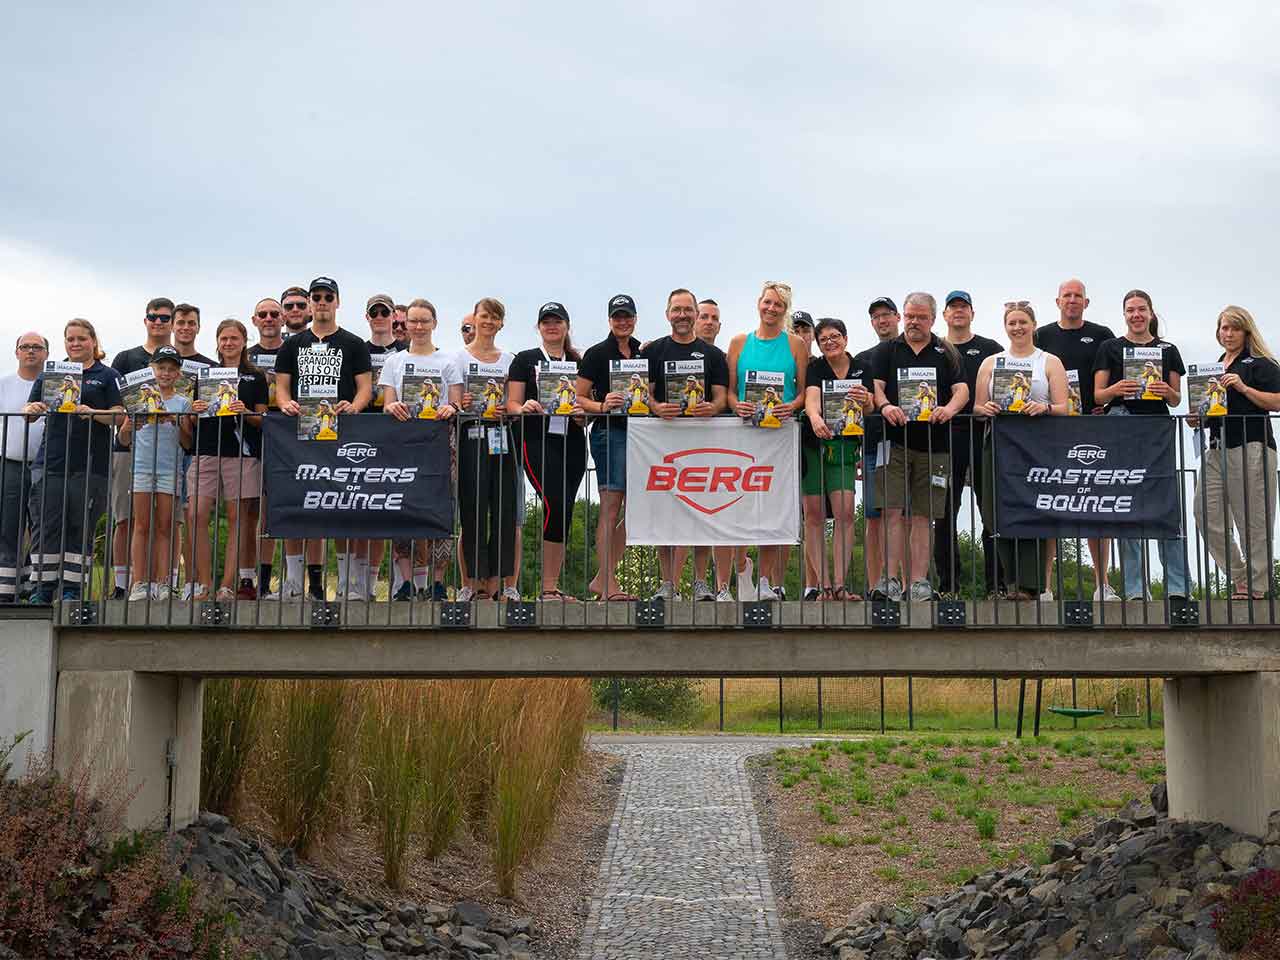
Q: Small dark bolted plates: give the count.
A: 11